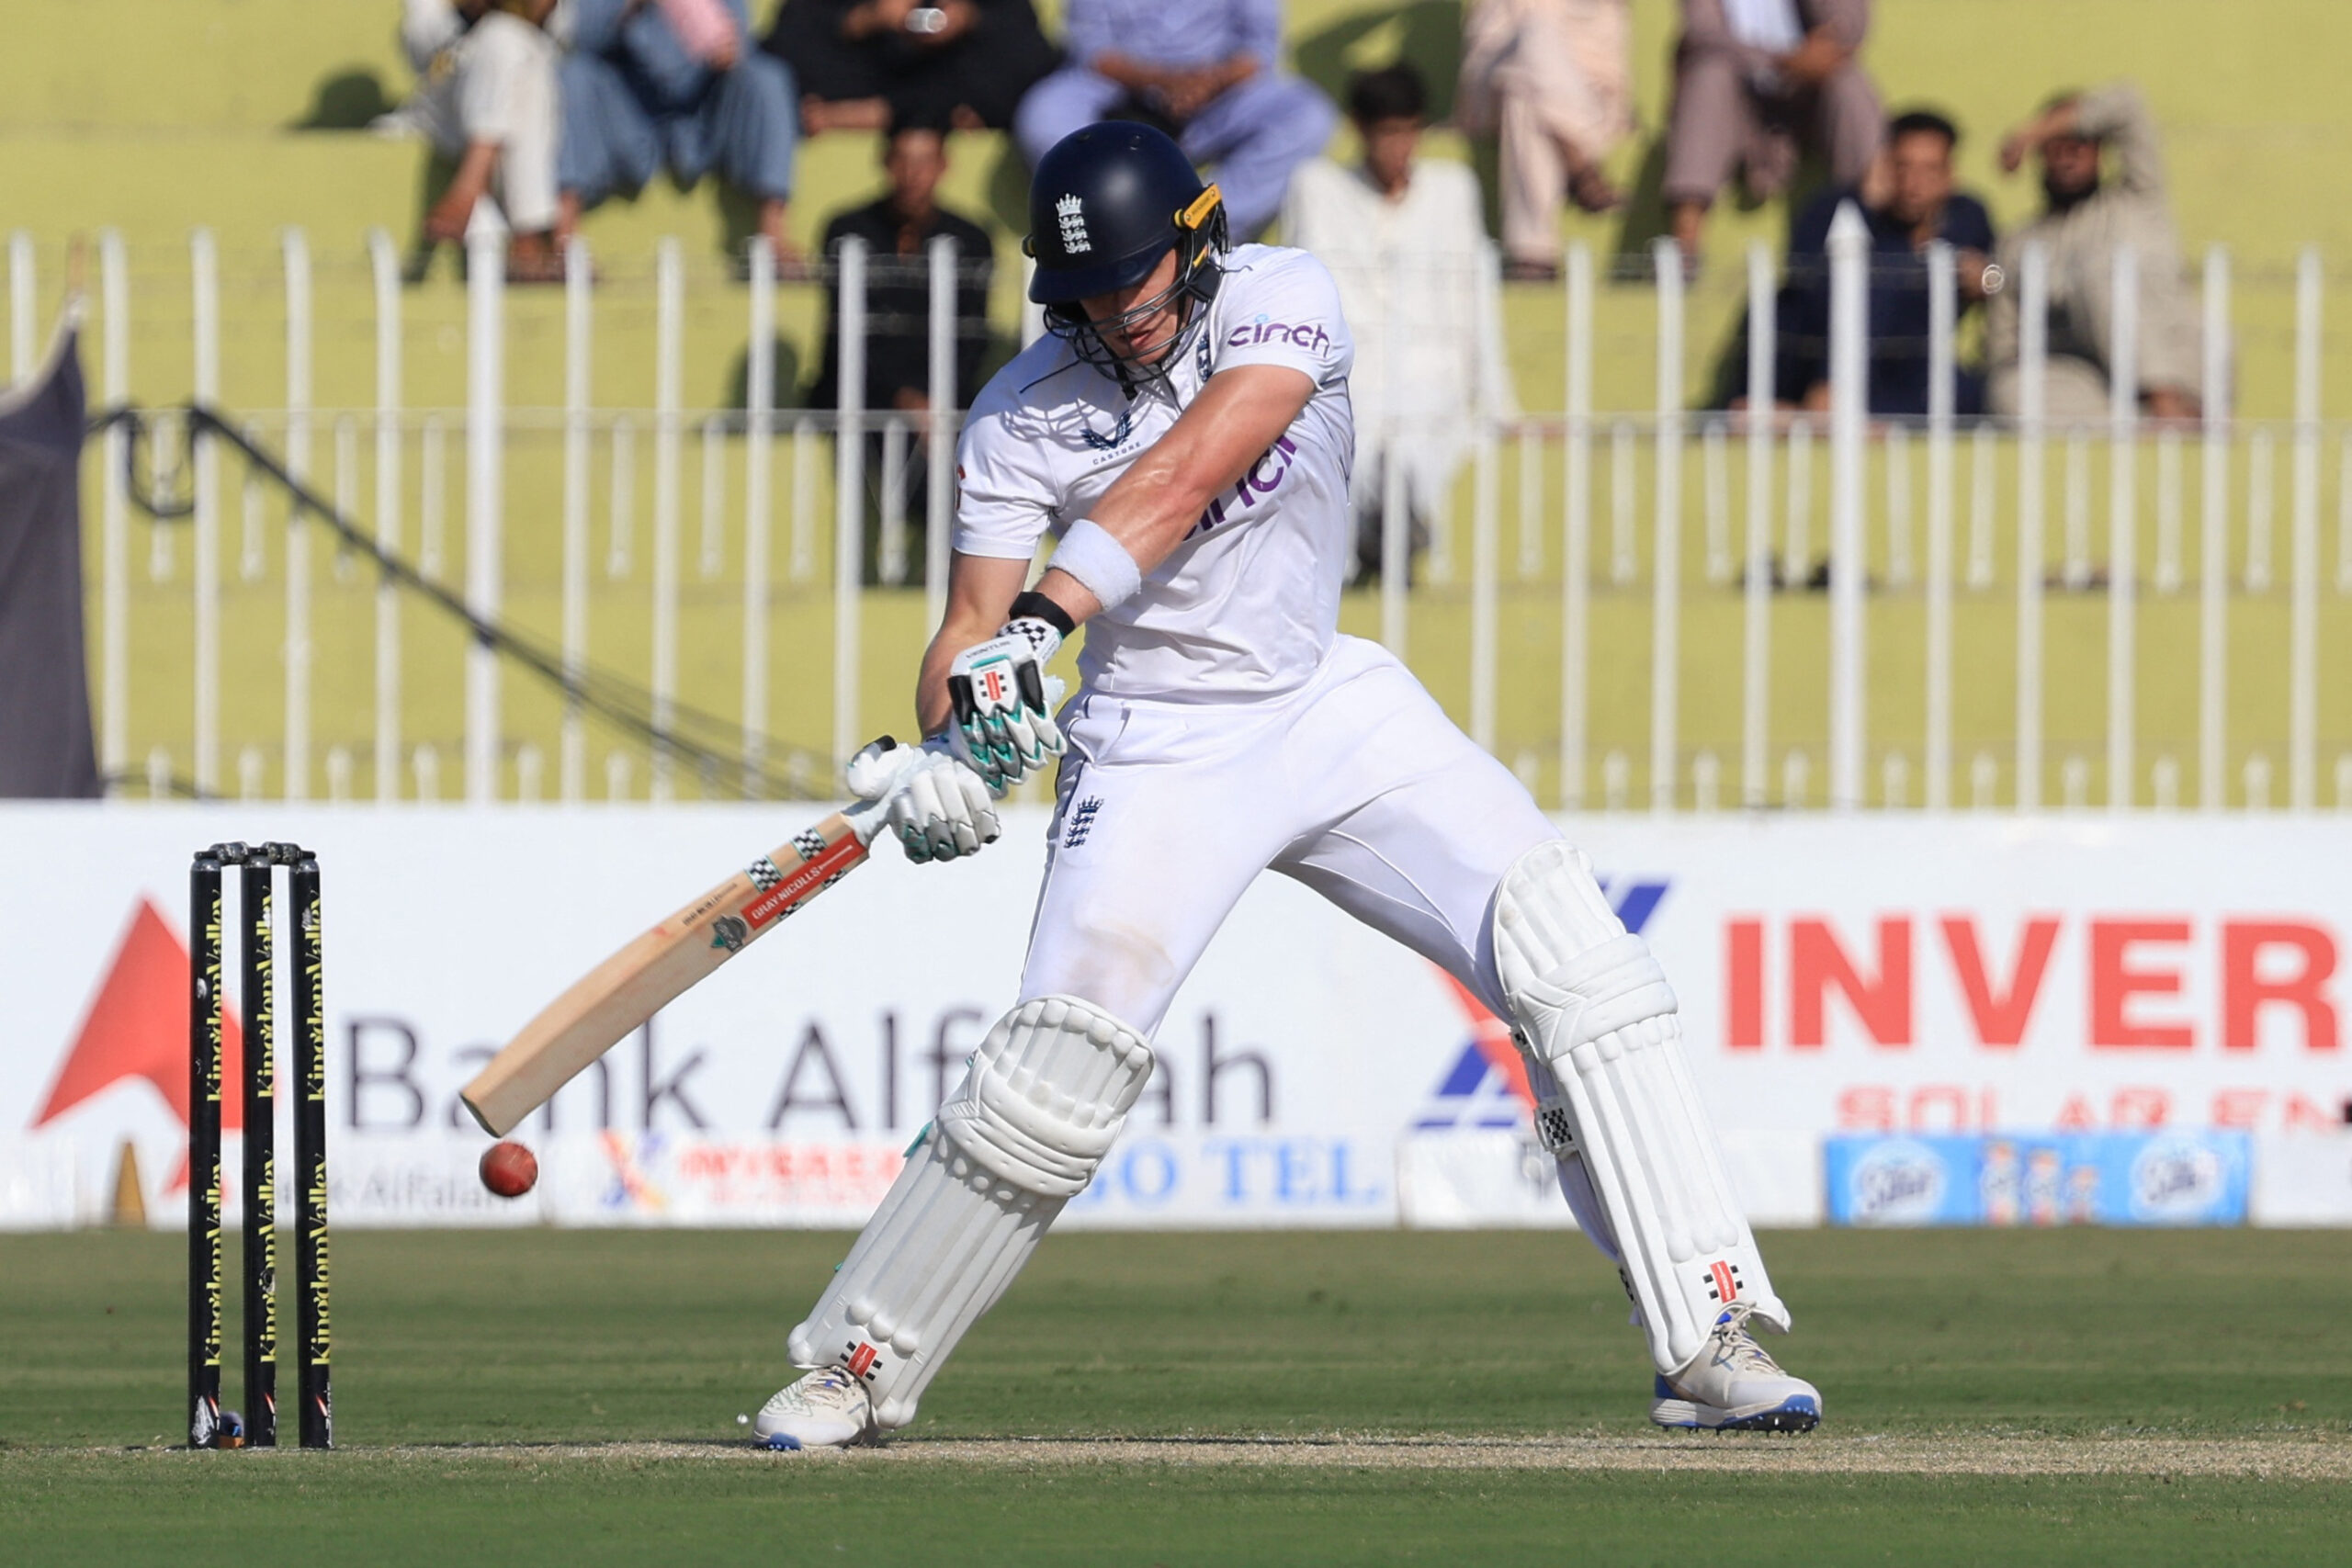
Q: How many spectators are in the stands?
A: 10